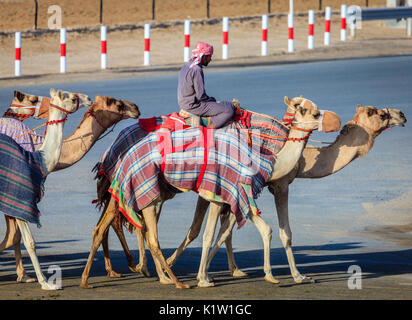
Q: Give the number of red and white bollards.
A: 11